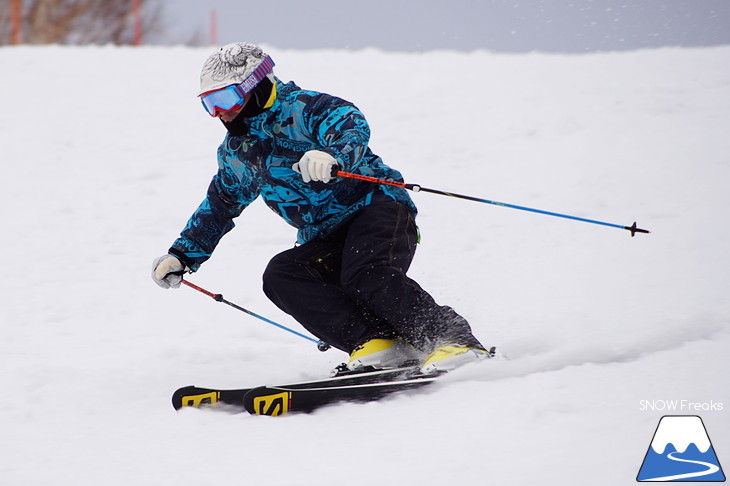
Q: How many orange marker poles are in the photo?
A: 3